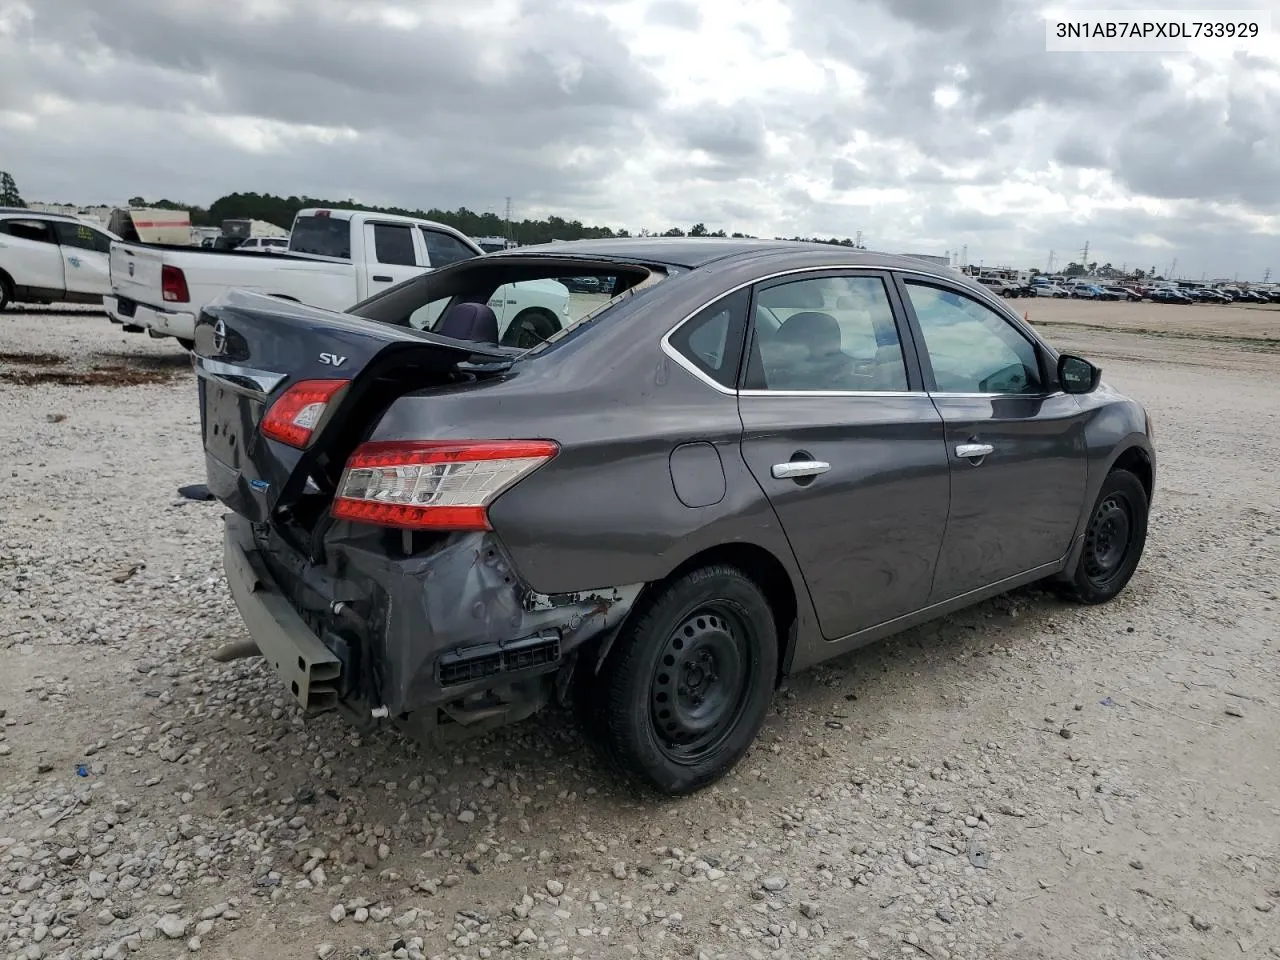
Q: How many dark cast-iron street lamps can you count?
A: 0